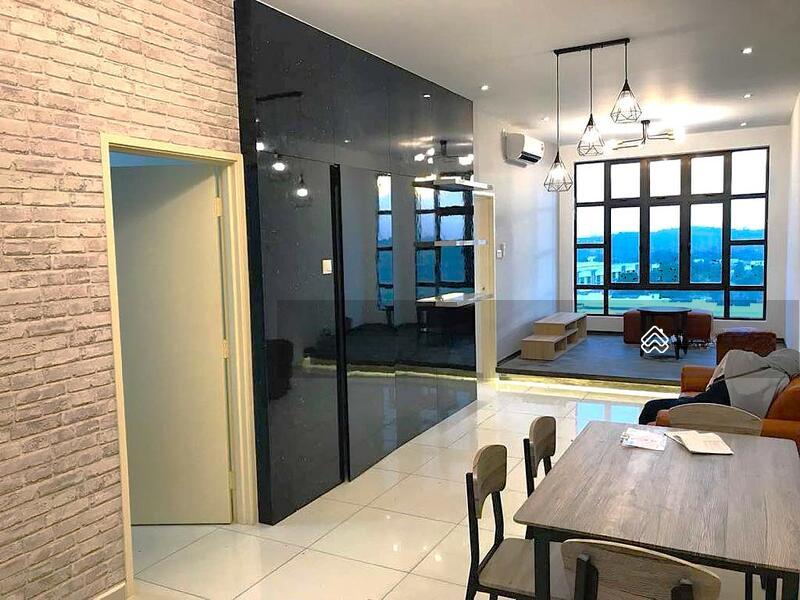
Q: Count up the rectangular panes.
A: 15